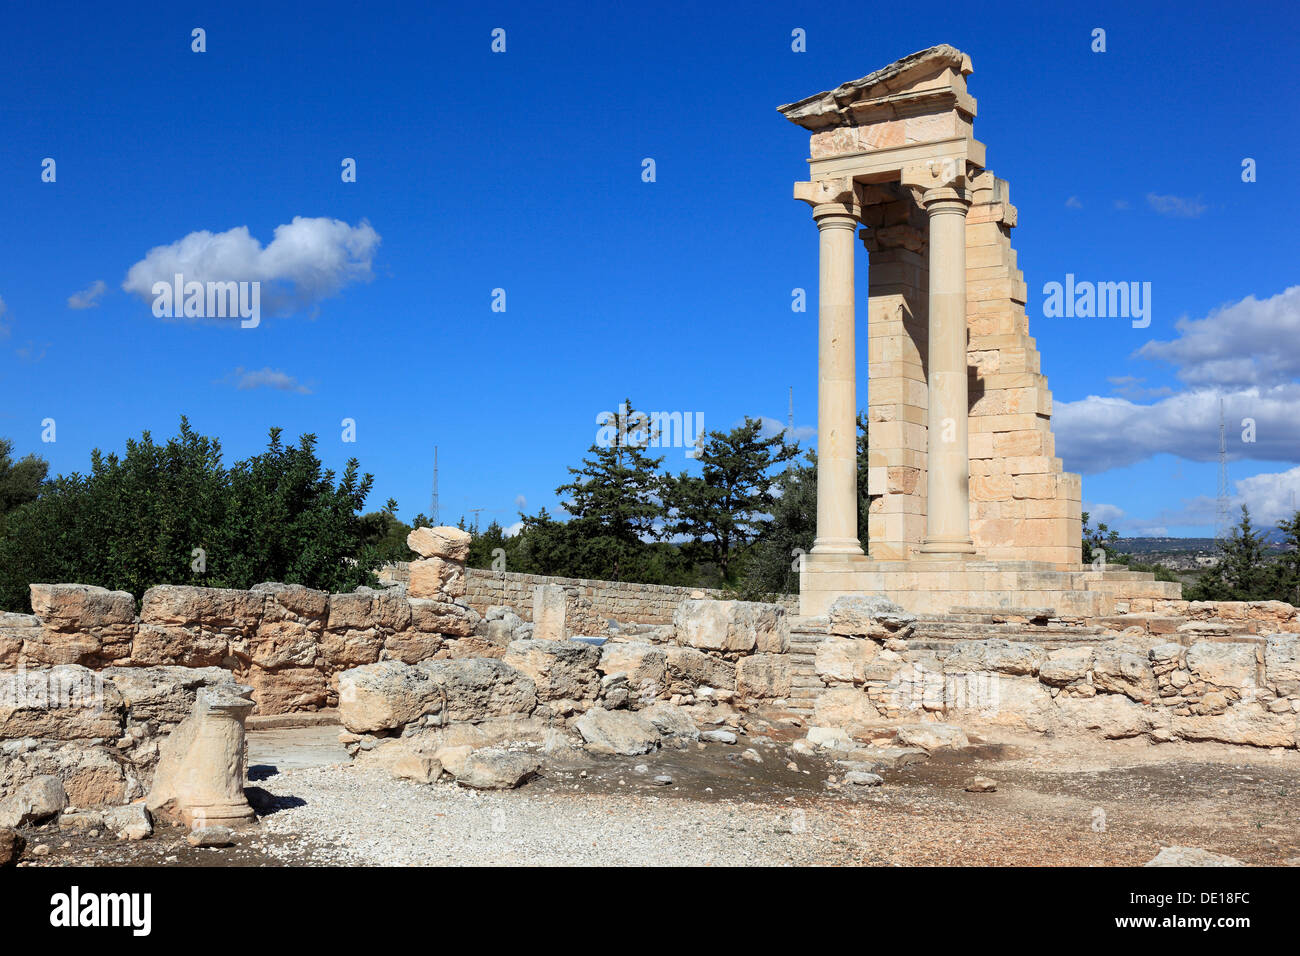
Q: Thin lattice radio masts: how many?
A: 3